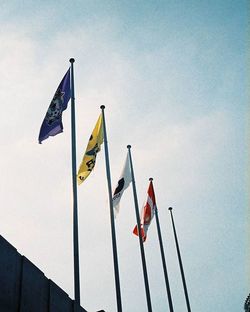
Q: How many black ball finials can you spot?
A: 5